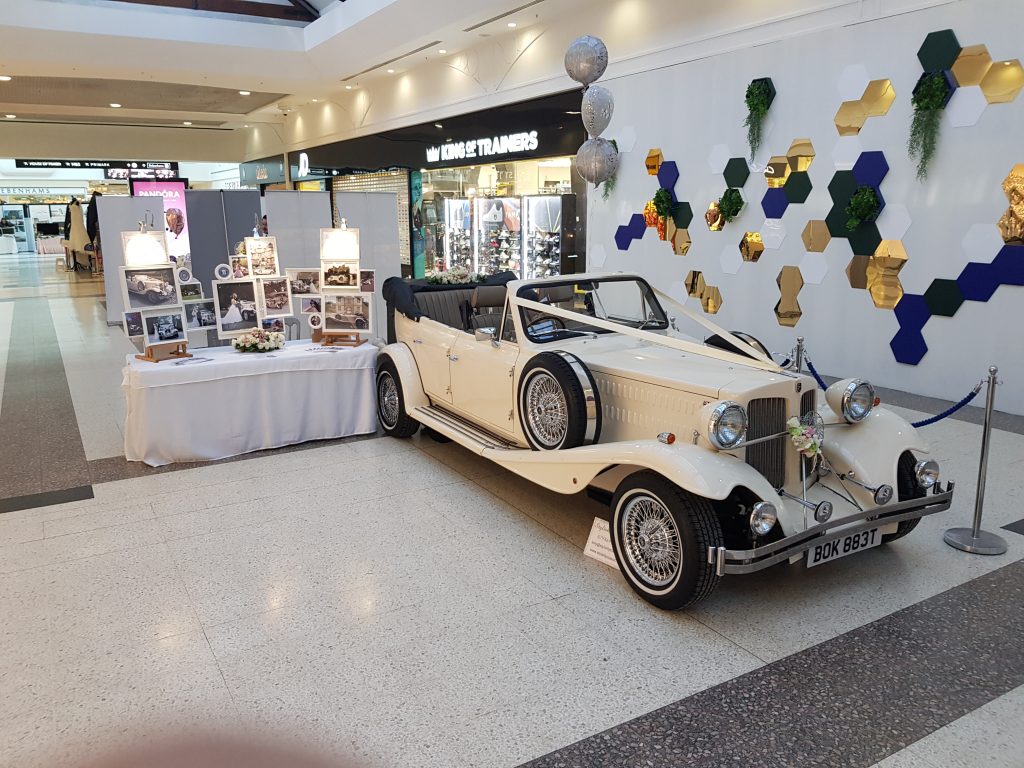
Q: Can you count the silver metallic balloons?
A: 3